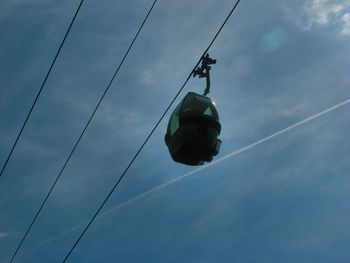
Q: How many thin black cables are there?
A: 3